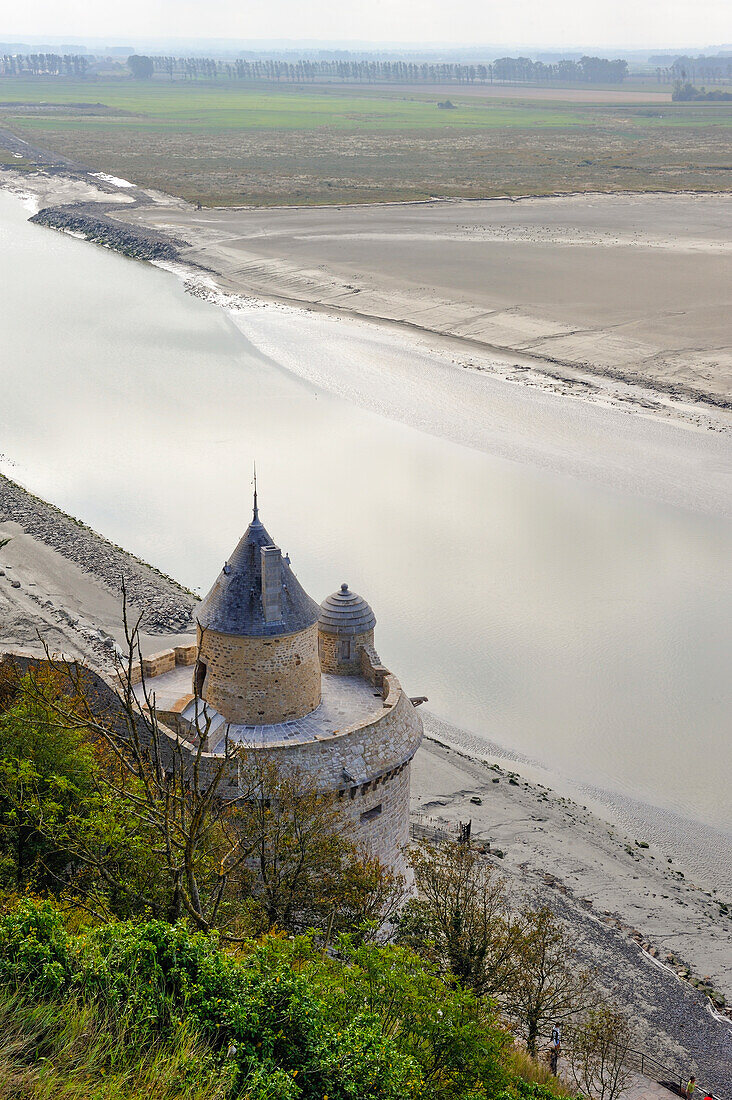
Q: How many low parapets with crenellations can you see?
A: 1